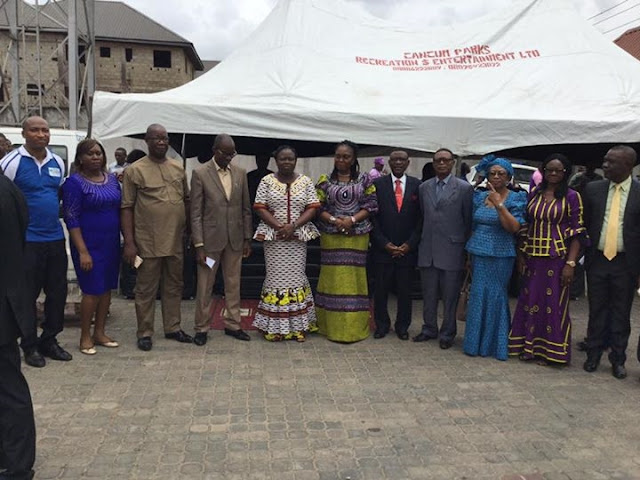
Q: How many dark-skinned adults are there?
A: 11